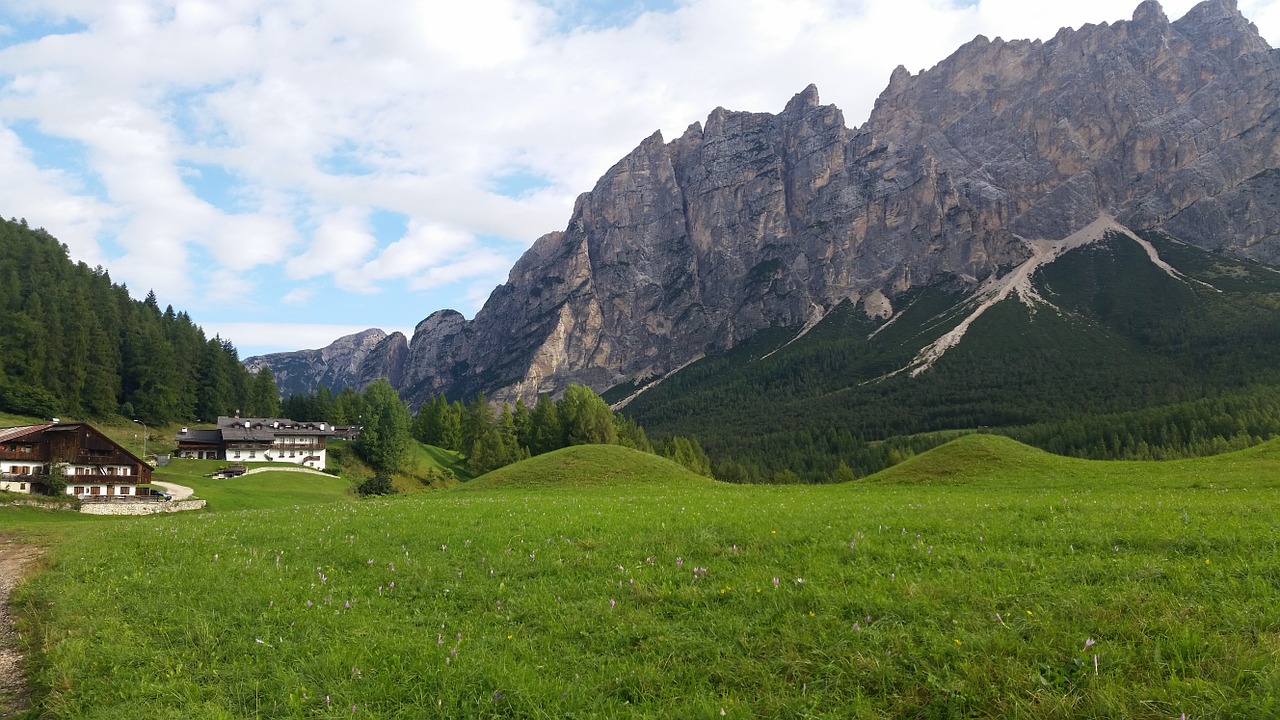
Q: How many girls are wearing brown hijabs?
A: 0